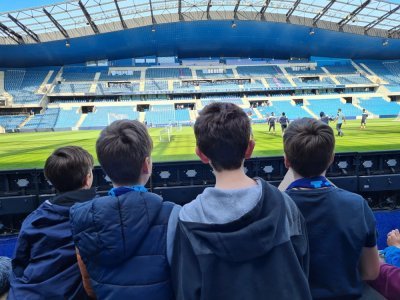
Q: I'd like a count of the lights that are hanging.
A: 5